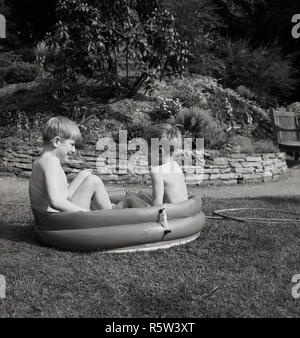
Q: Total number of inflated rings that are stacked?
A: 2